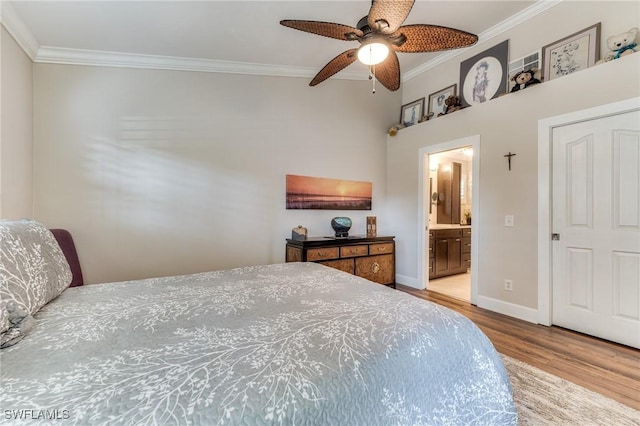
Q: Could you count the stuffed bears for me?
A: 3